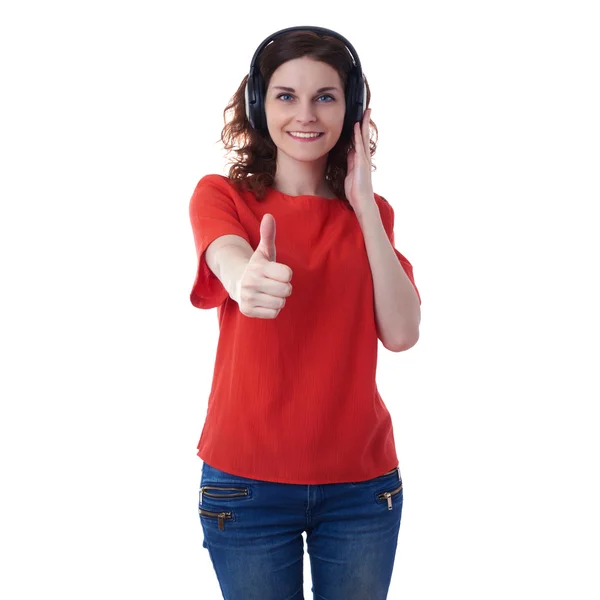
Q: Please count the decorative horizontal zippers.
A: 4